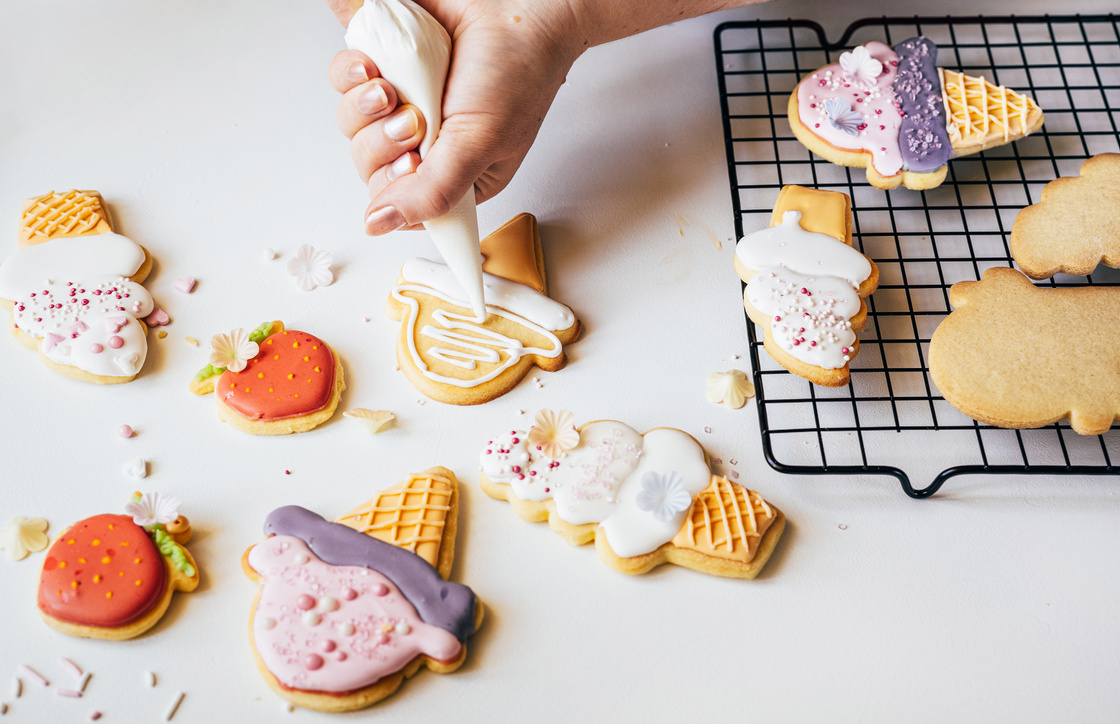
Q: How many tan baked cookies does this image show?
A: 2